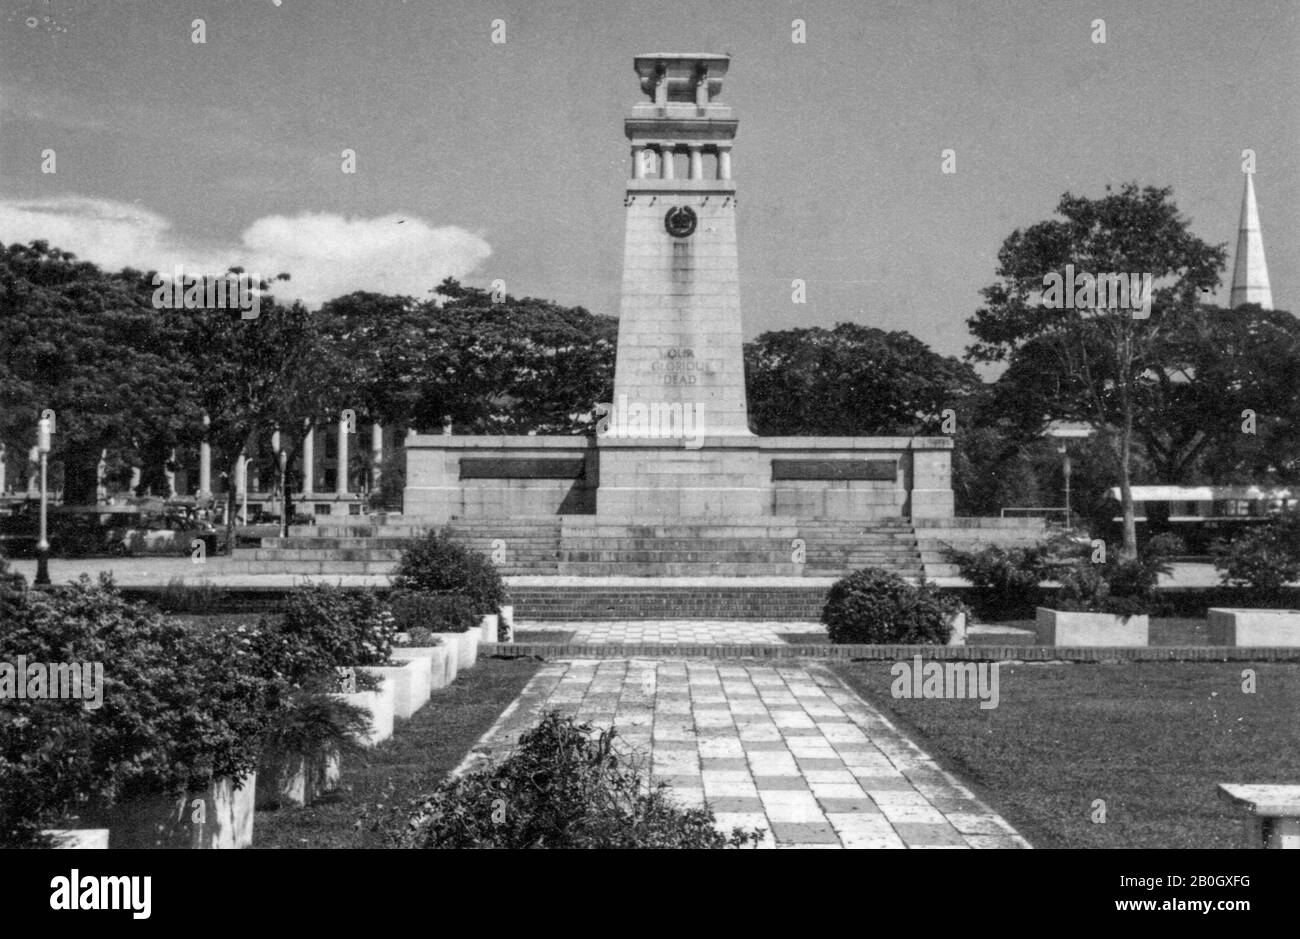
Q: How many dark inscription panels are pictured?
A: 2